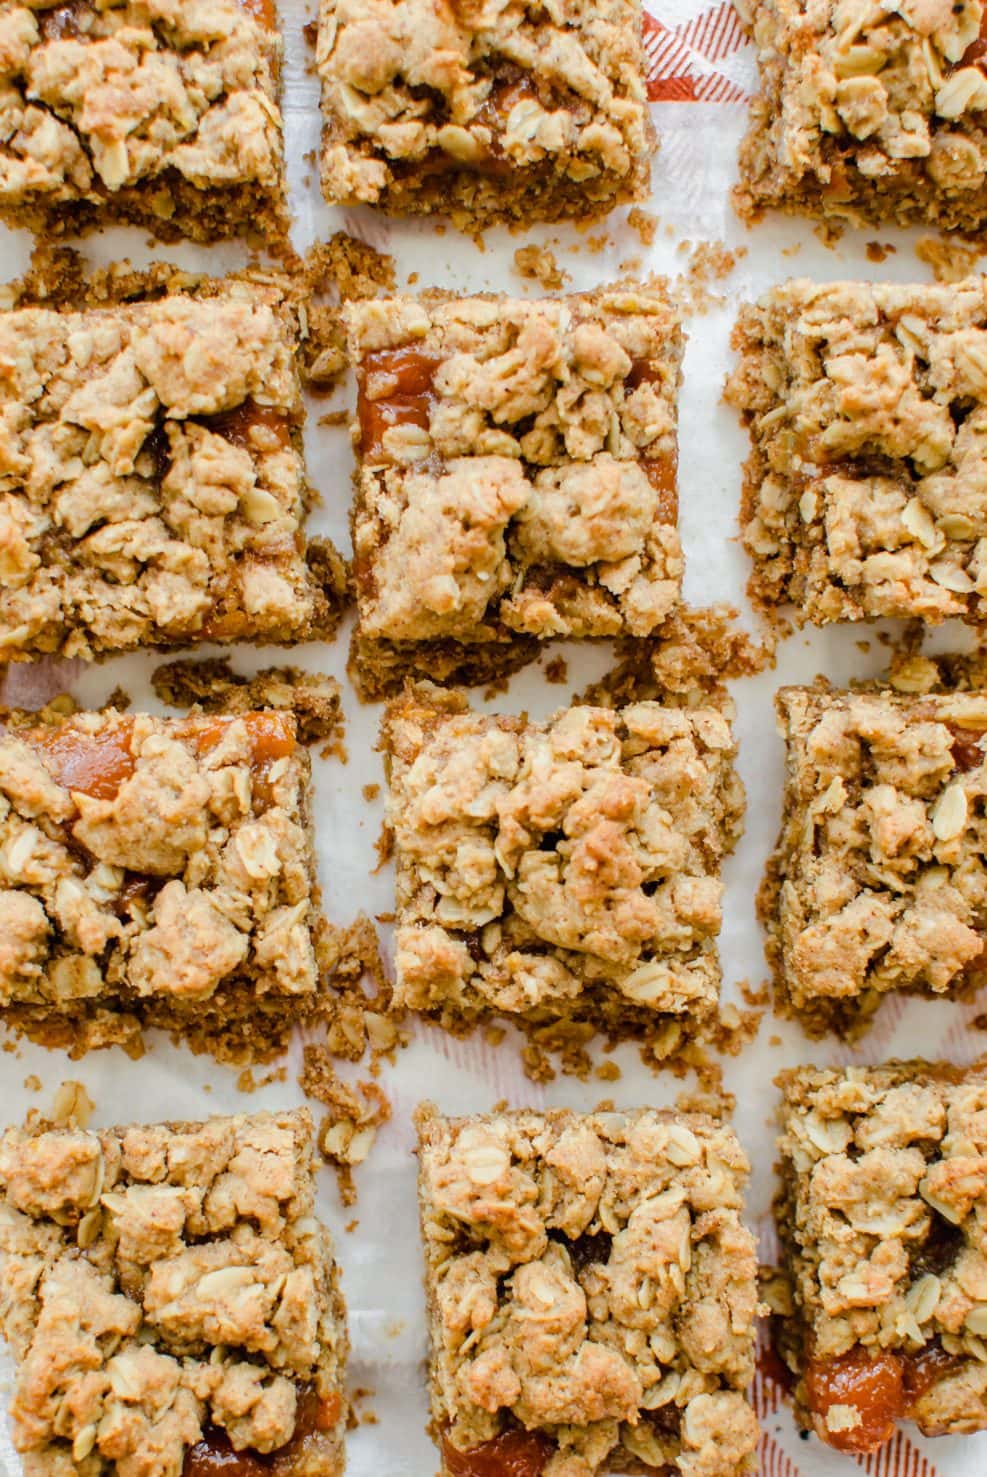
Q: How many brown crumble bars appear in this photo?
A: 12